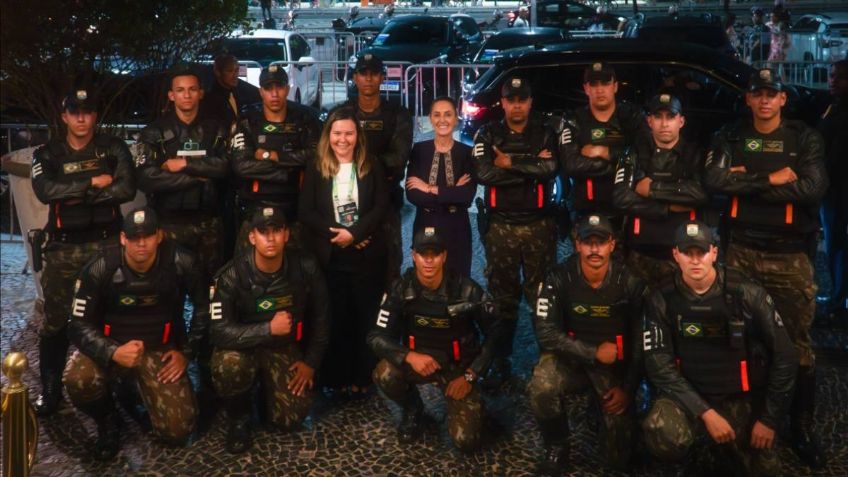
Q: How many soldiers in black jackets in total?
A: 13